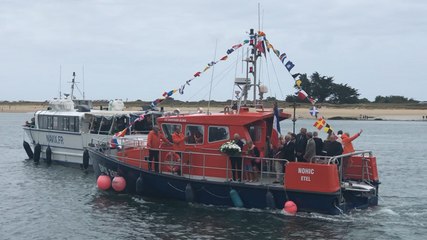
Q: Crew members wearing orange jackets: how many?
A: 3